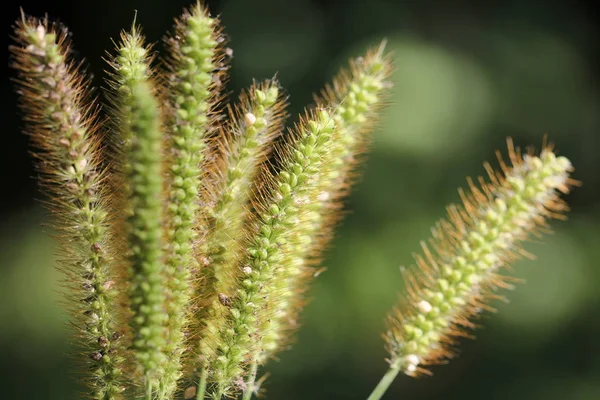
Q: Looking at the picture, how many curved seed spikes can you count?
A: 8